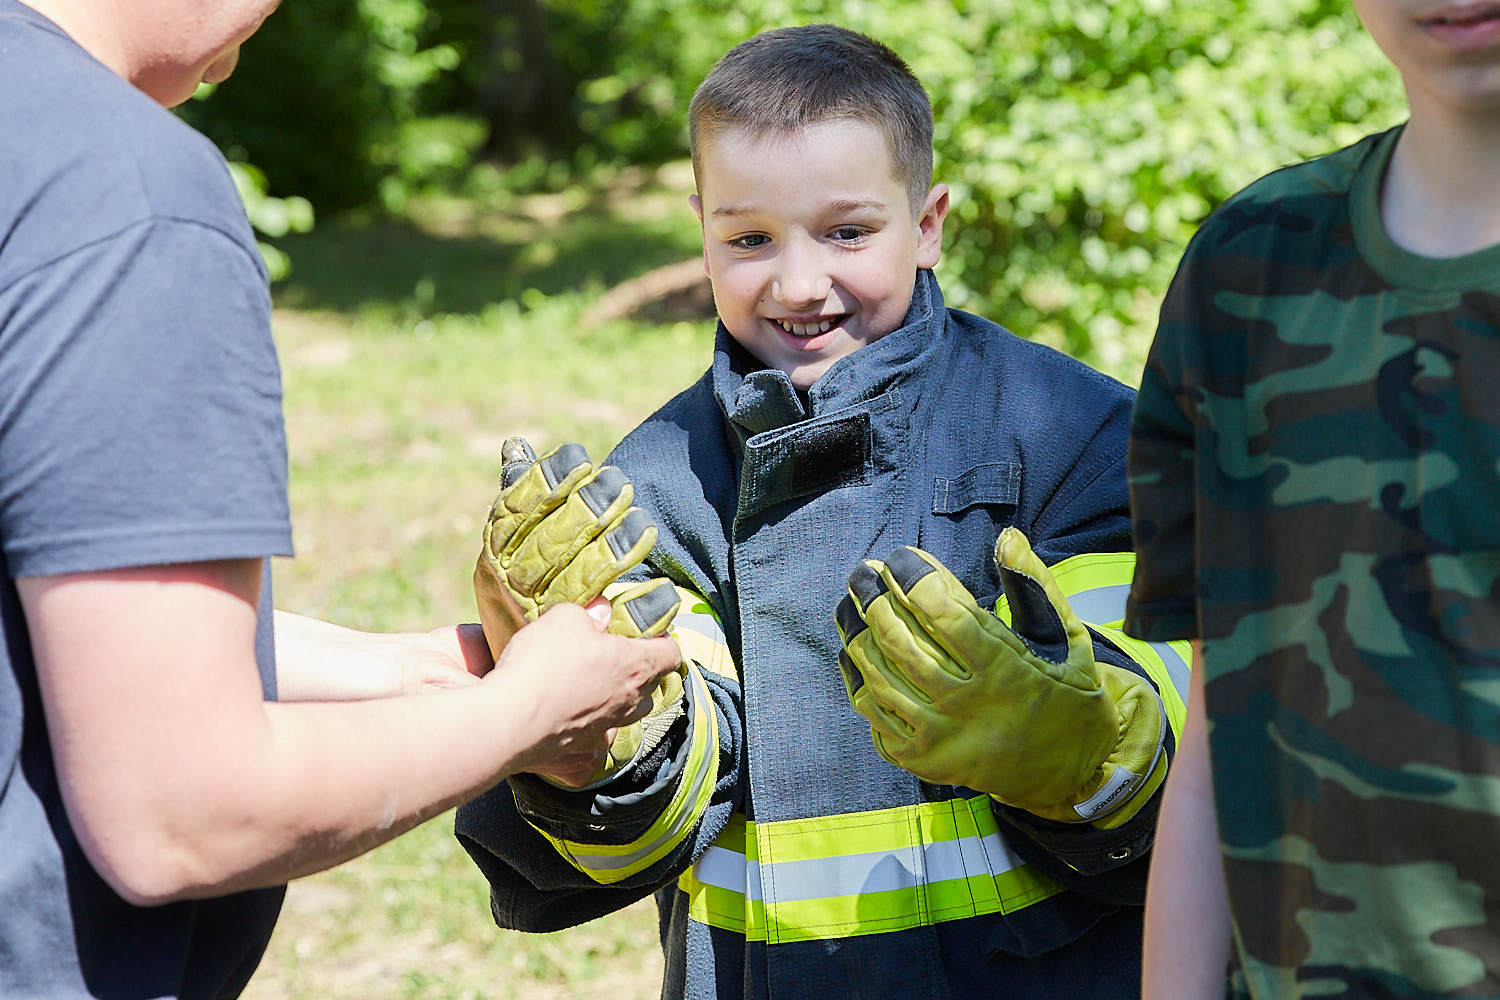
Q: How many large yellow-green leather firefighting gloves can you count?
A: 2